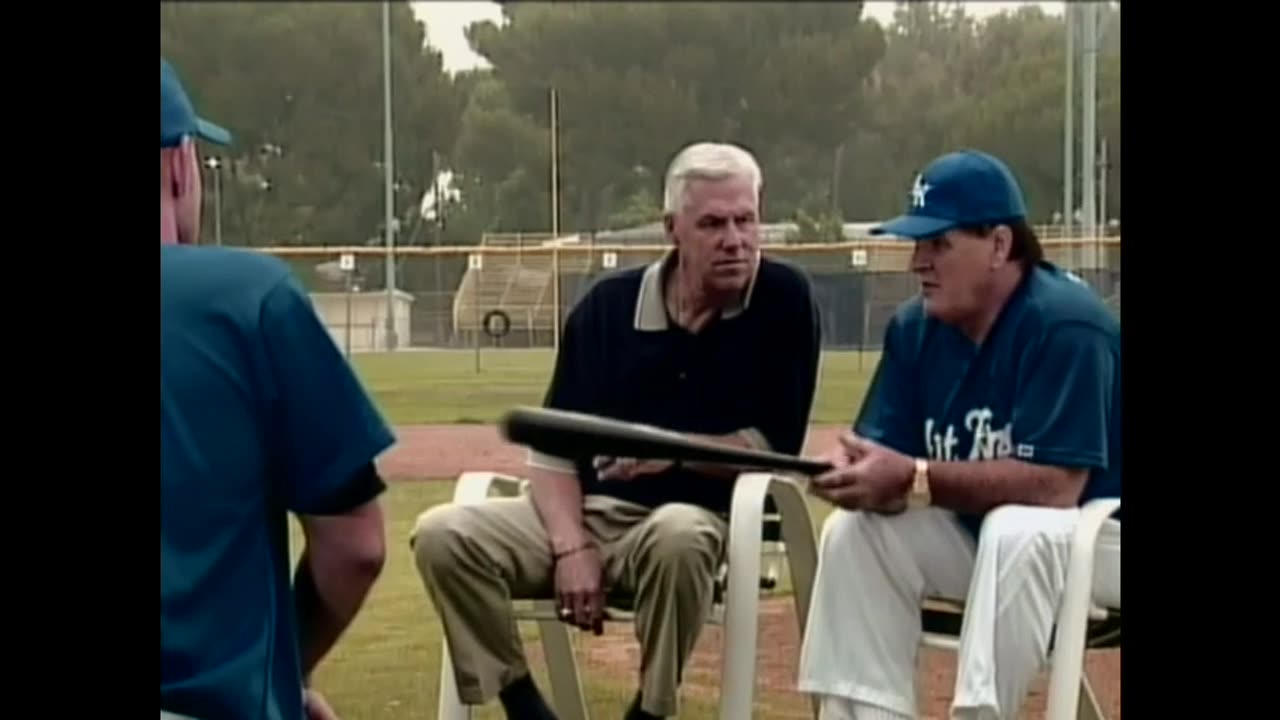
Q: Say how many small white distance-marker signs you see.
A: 4